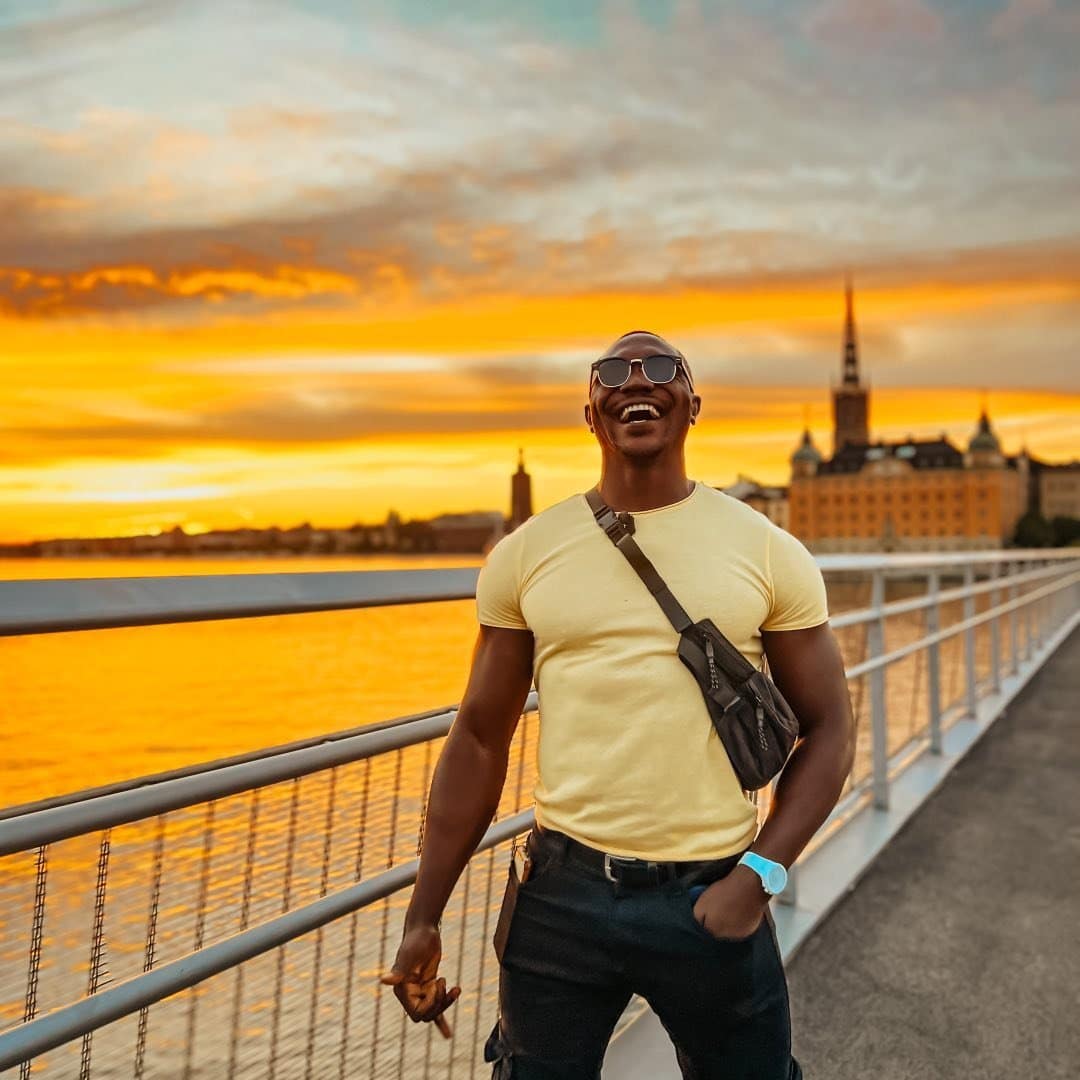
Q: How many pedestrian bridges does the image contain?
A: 1